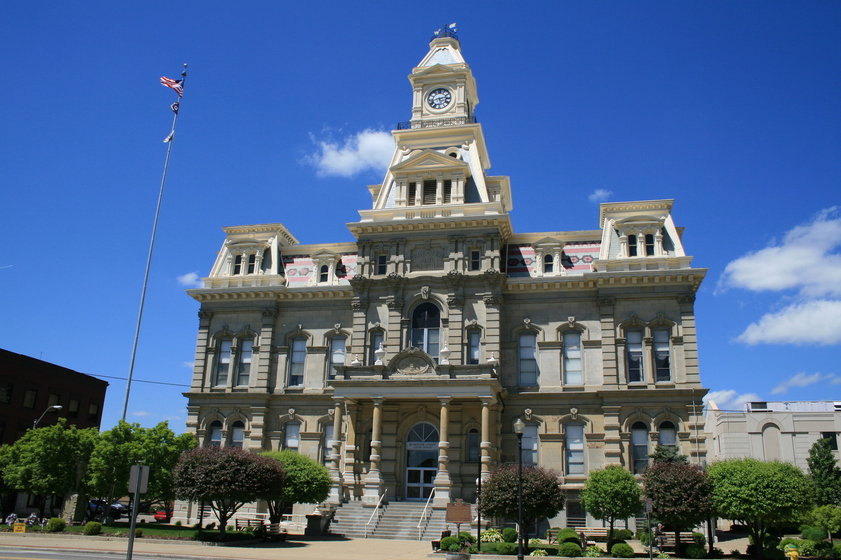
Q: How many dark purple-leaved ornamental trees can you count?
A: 3